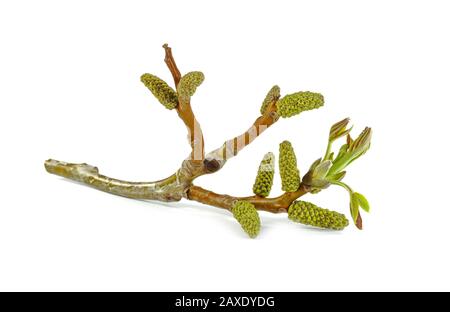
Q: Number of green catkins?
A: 8